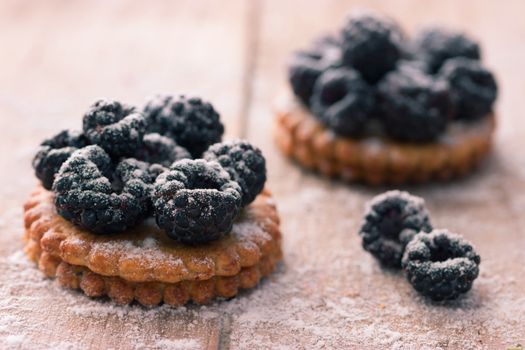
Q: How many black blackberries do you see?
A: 15